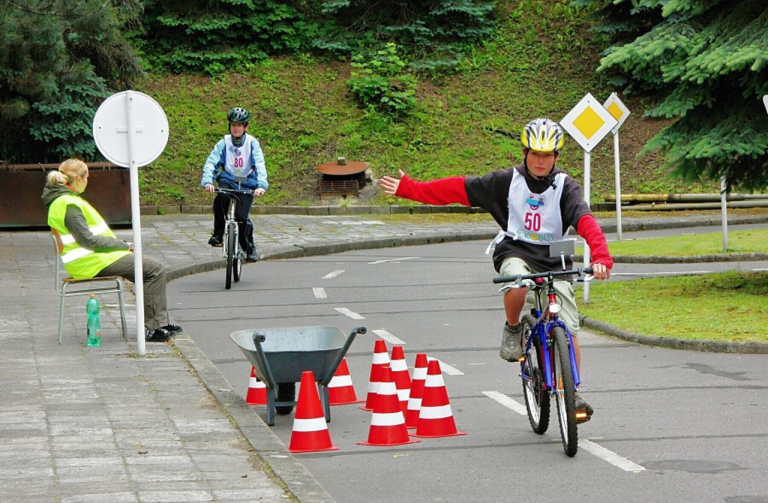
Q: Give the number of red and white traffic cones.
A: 8